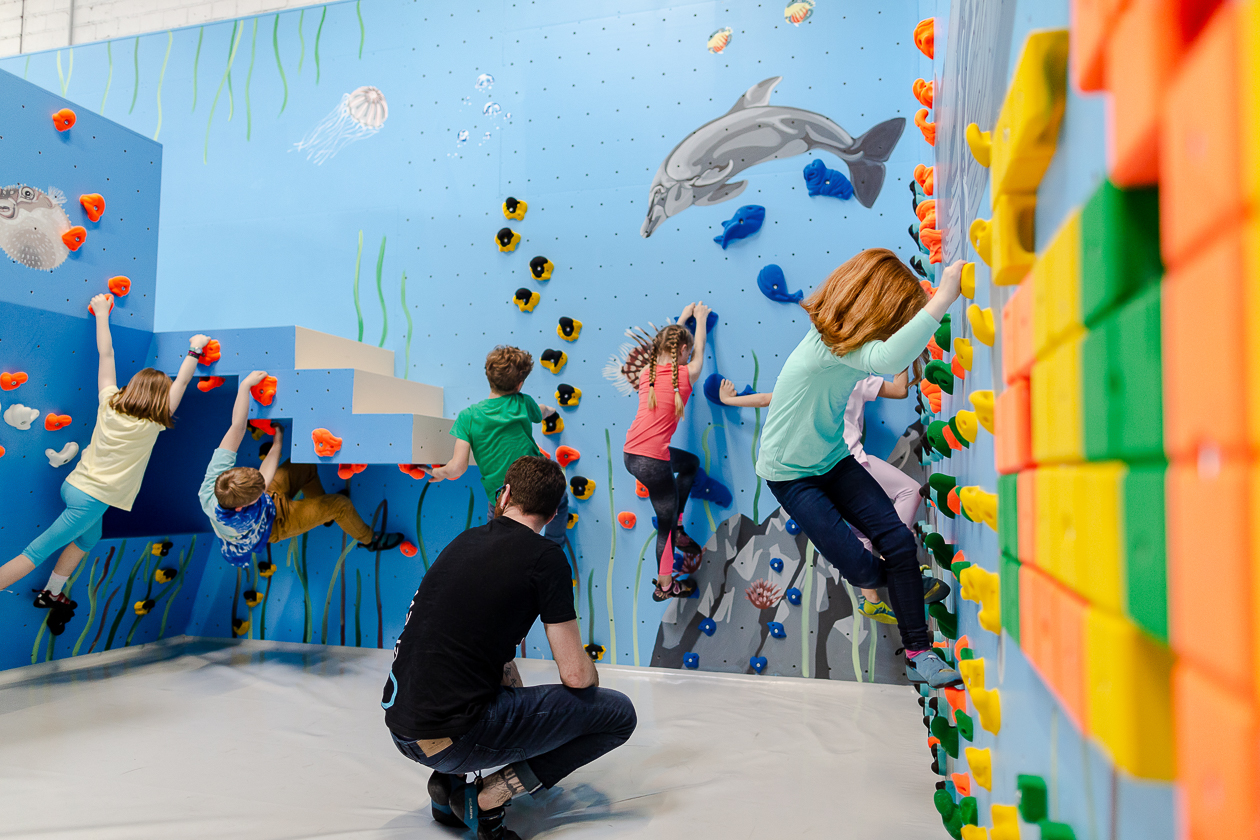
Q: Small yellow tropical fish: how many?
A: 2